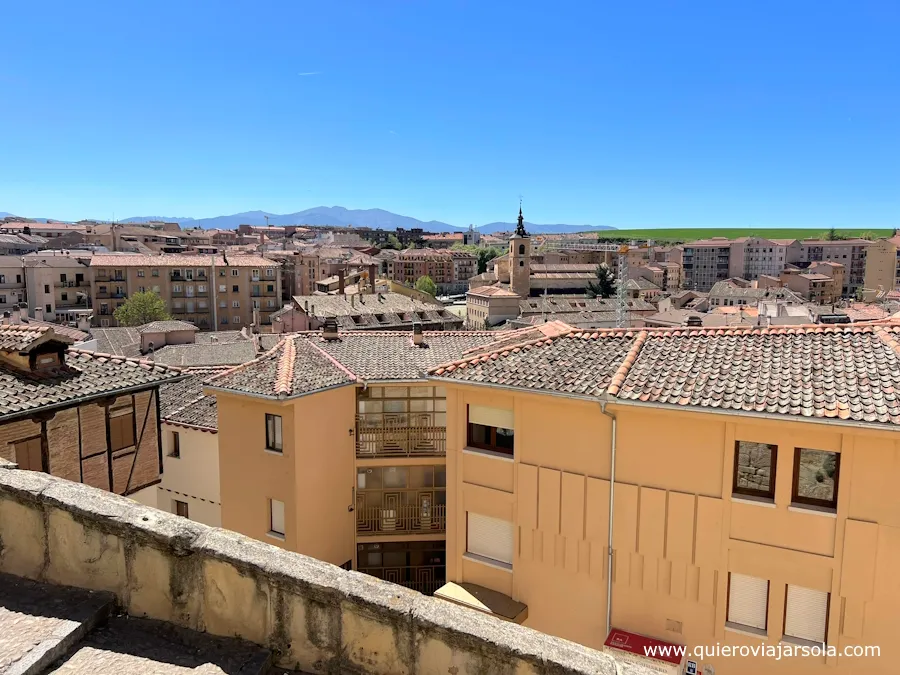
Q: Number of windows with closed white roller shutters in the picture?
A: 4